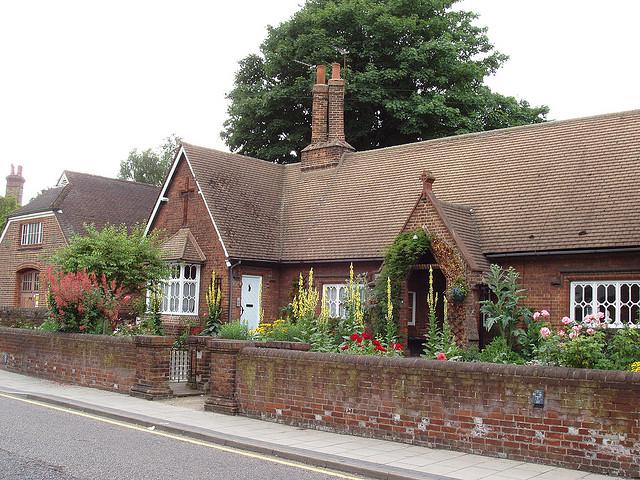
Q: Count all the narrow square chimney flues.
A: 2